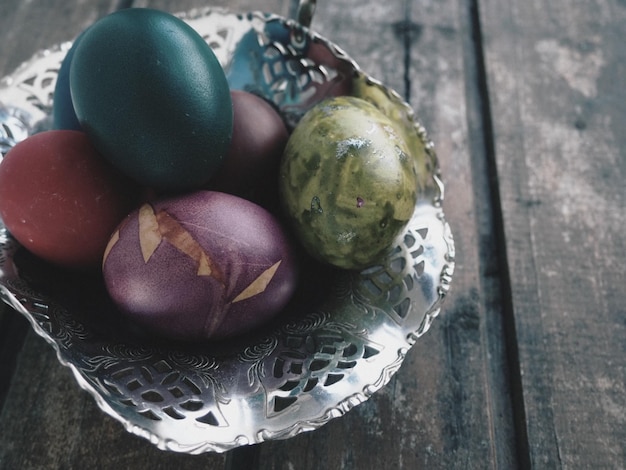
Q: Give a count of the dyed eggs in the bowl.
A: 6